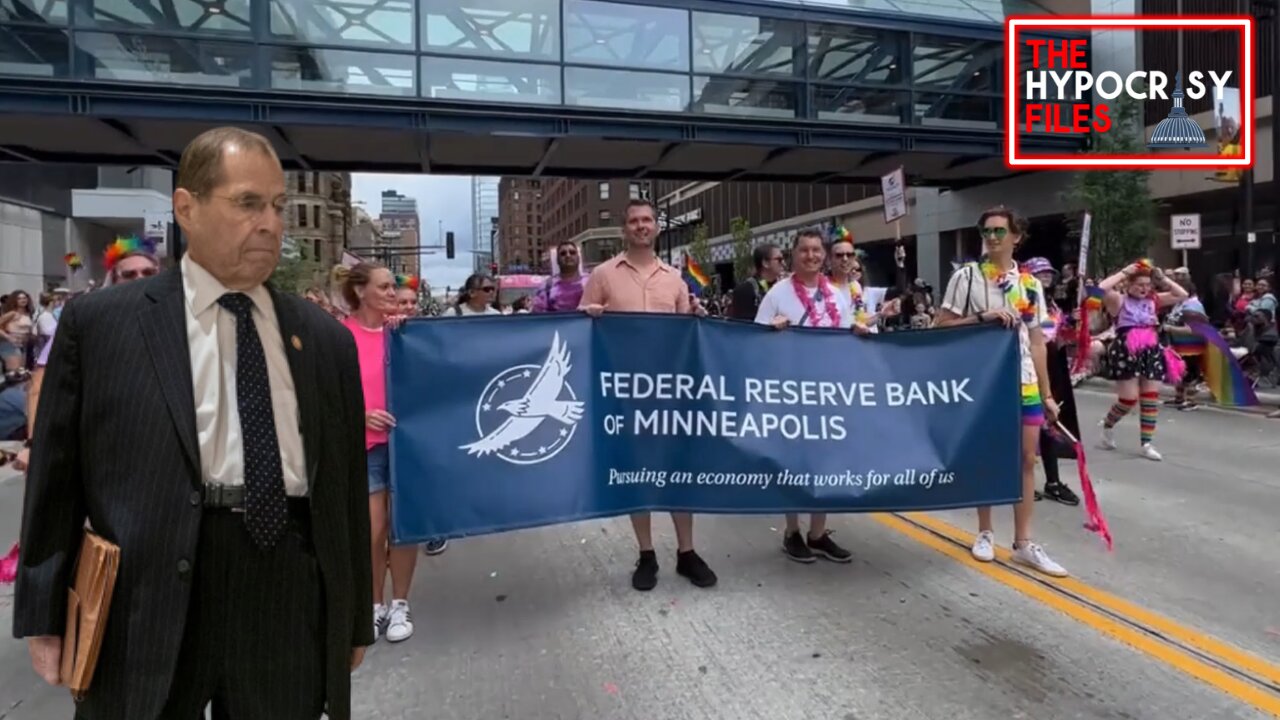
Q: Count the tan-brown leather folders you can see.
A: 1